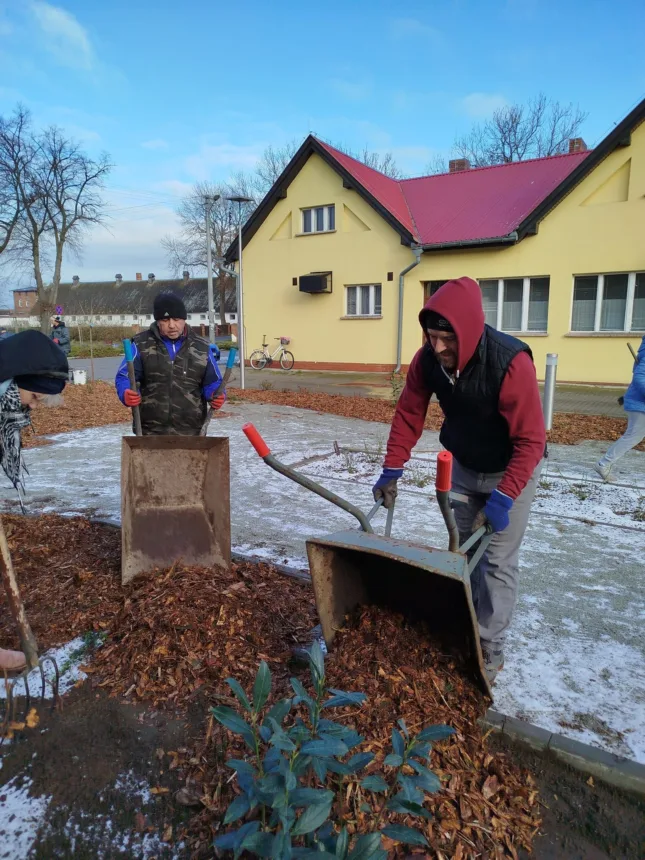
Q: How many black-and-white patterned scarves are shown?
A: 1